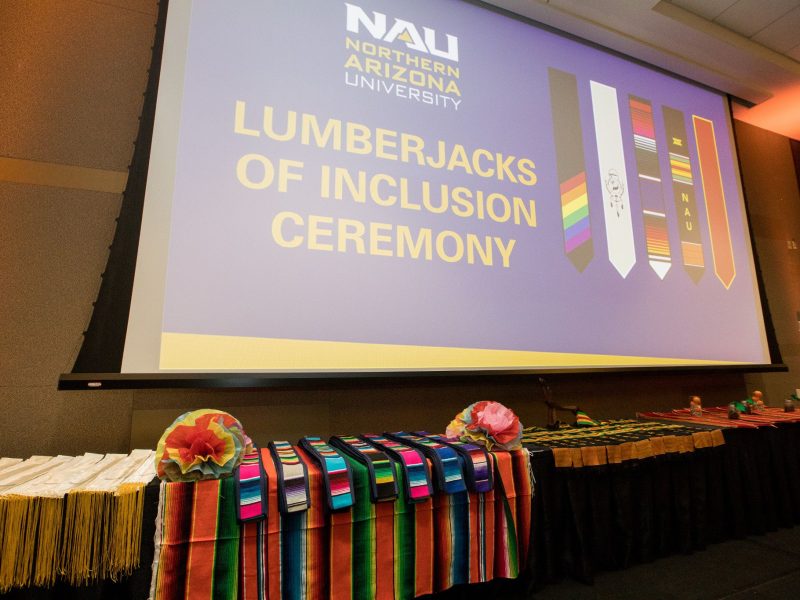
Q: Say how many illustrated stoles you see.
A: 5